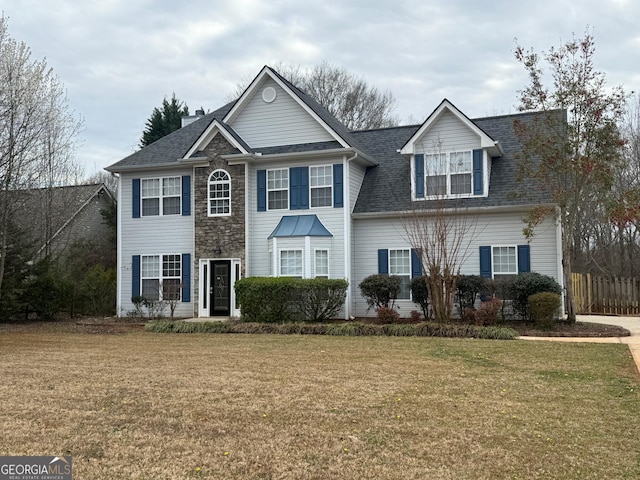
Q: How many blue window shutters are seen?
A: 14